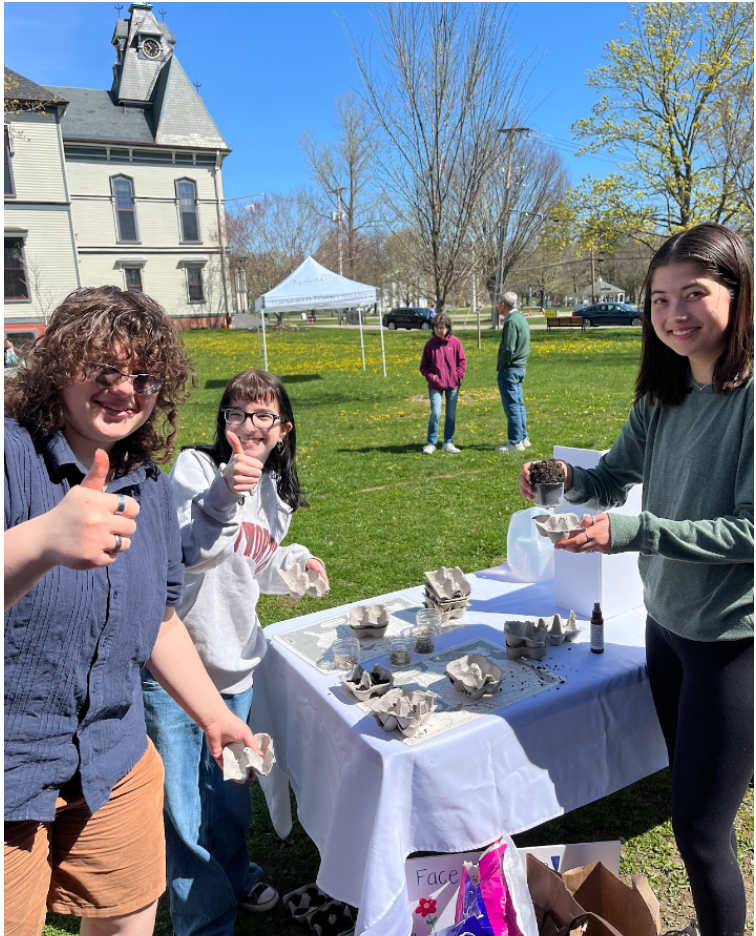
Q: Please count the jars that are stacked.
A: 0